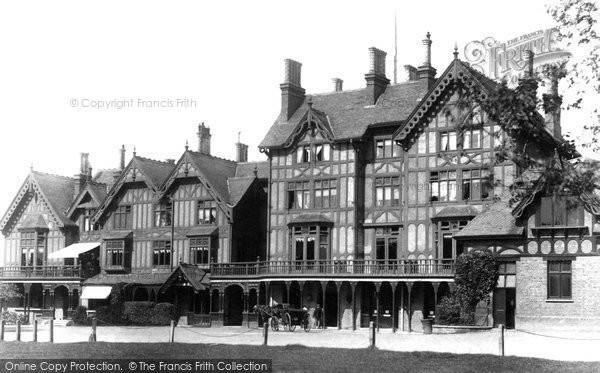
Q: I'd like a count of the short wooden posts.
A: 9